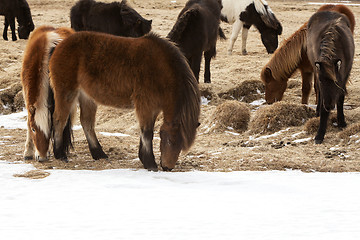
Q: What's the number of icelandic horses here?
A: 8